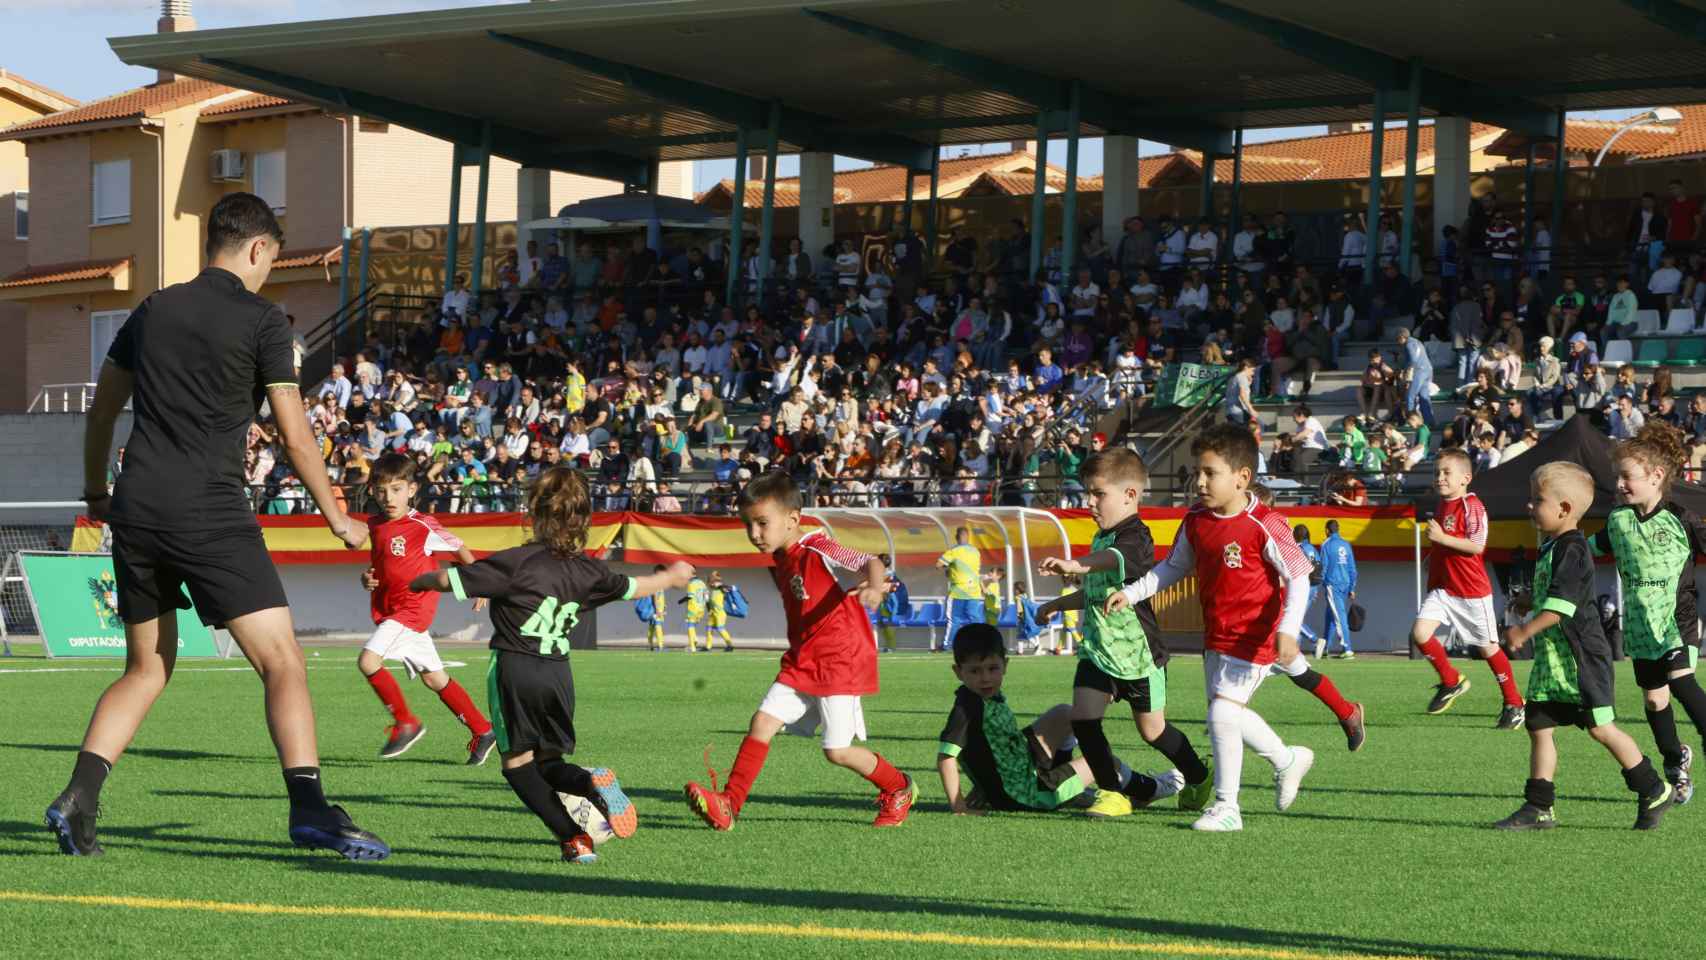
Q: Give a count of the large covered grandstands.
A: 1